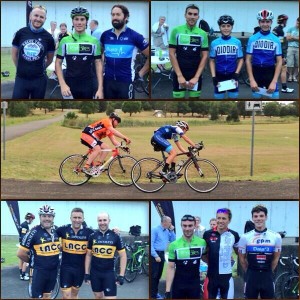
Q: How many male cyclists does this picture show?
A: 14